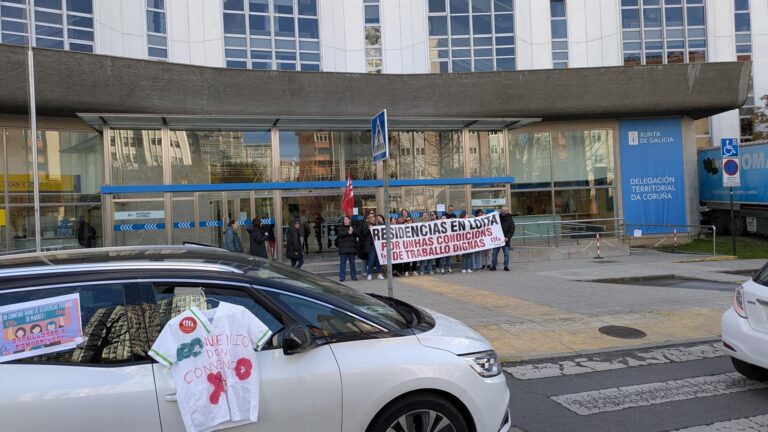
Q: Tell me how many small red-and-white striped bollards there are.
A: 2